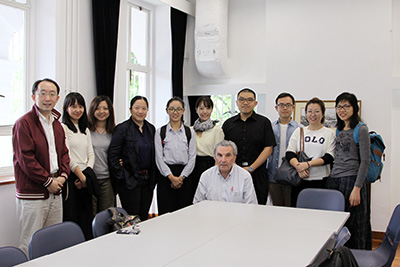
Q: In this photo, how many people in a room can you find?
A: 11